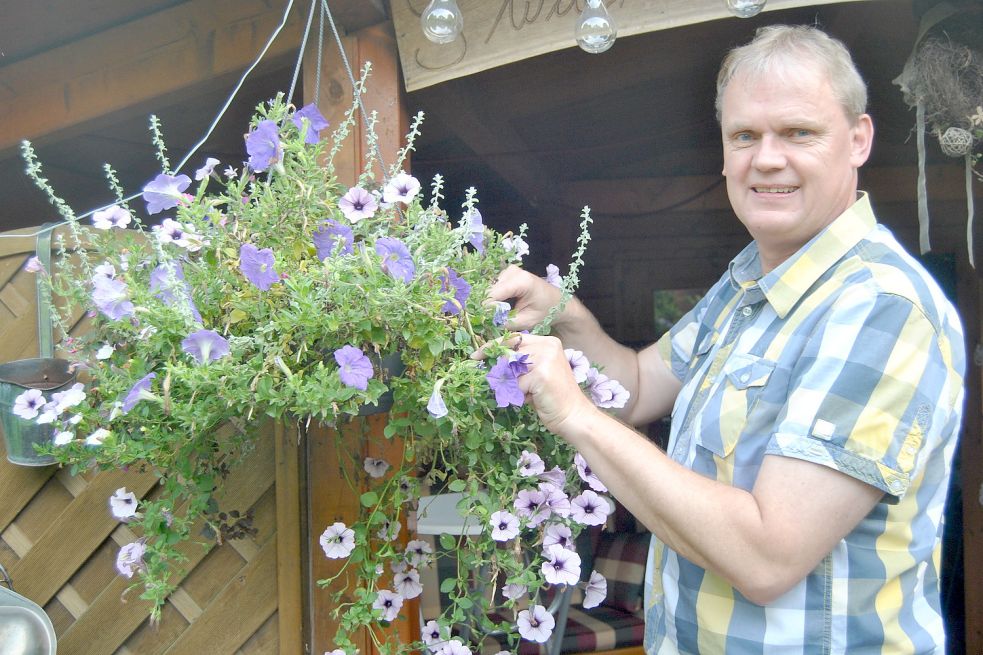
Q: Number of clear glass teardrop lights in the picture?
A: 3